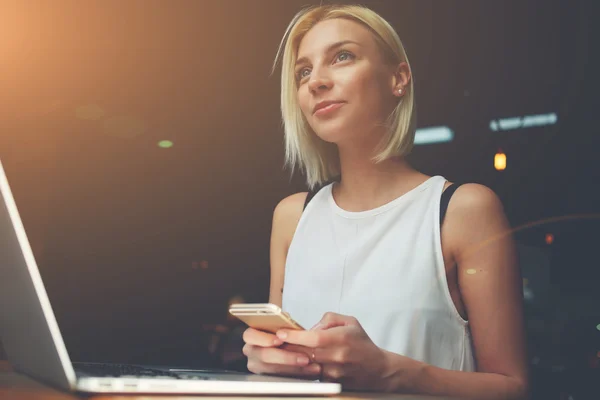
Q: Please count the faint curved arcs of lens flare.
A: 1